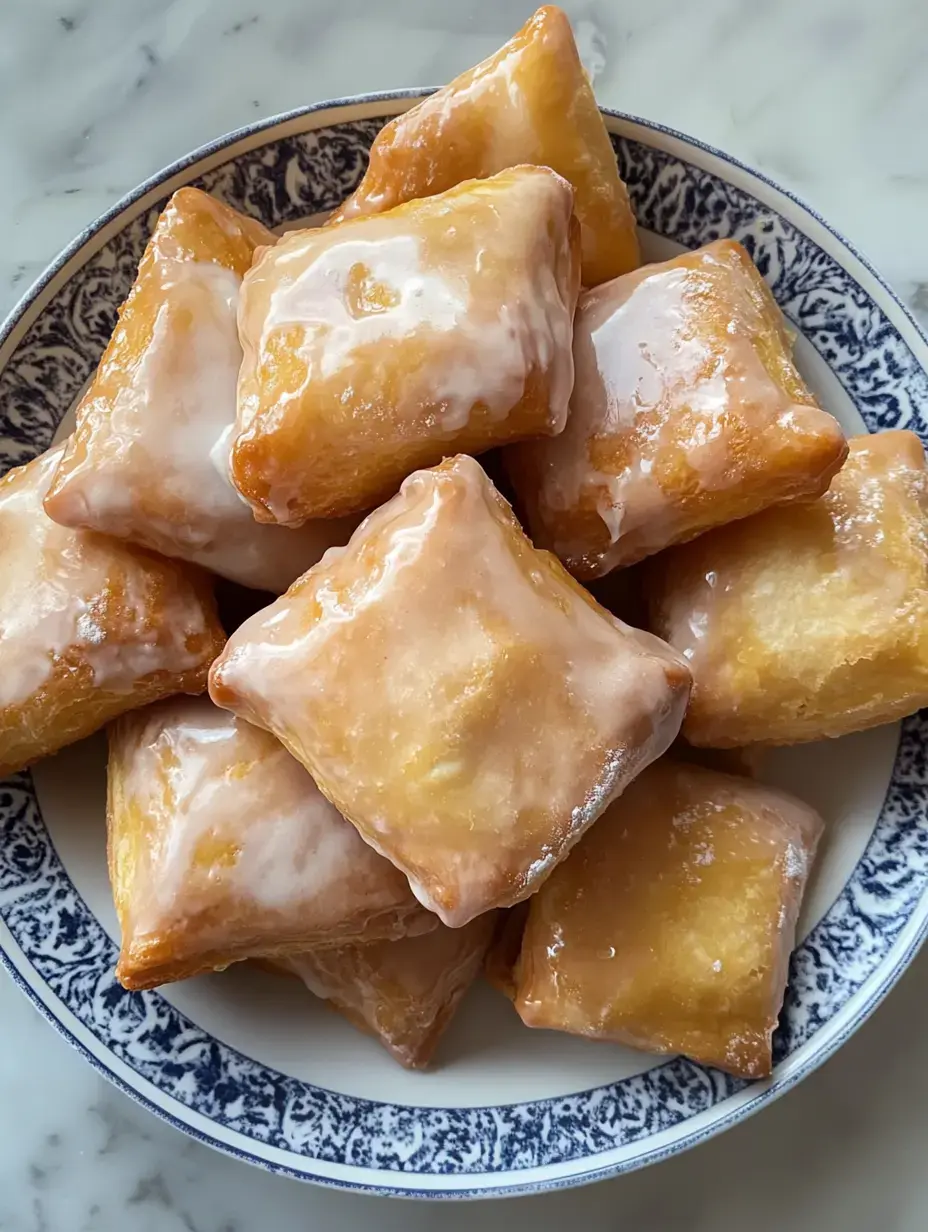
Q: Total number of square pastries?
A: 10